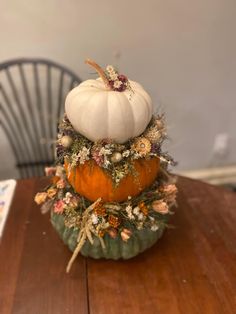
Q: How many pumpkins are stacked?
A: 3